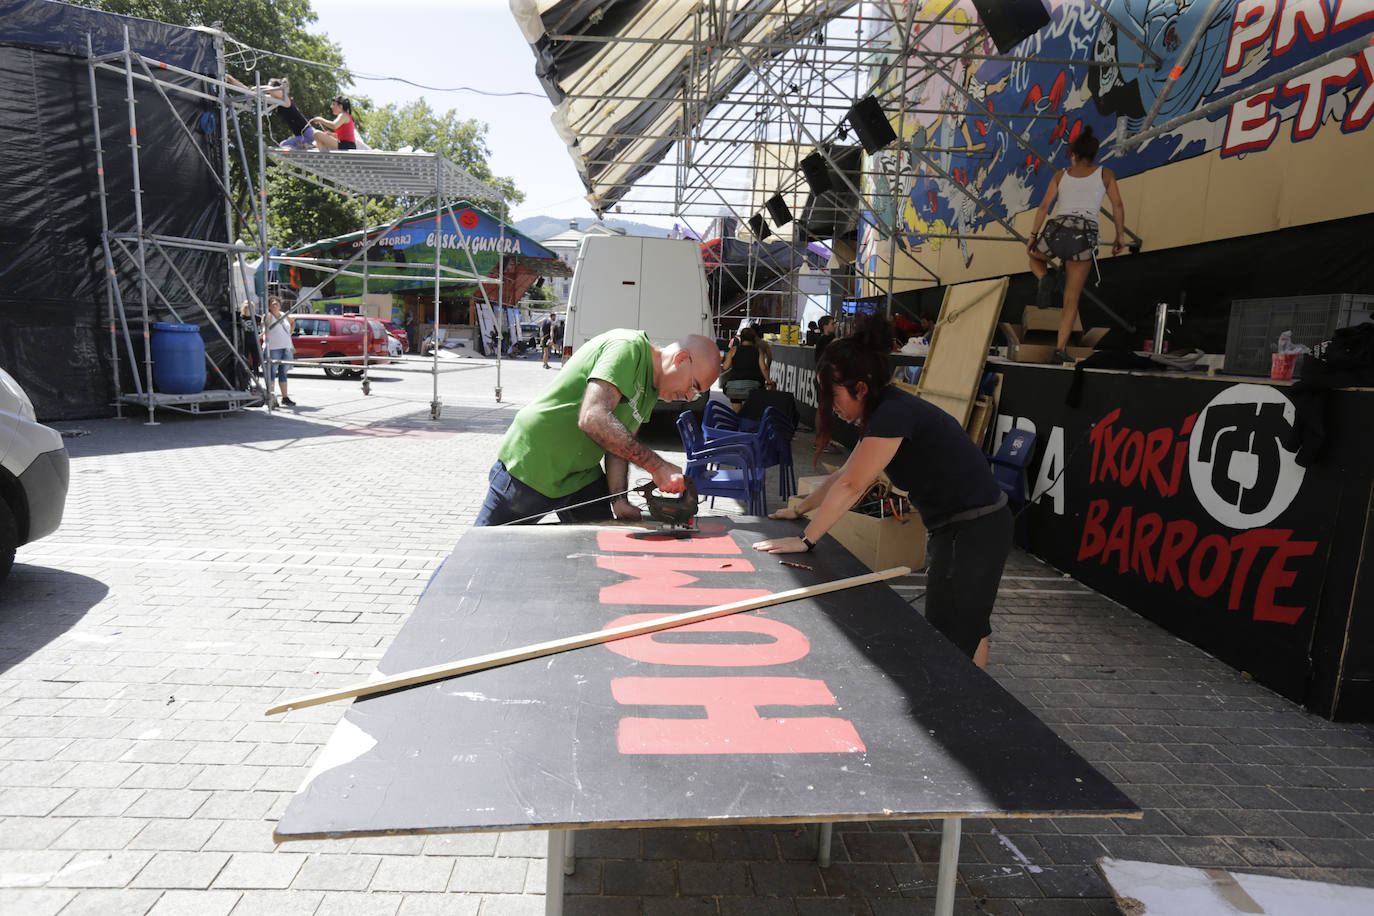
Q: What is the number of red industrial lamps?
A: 0